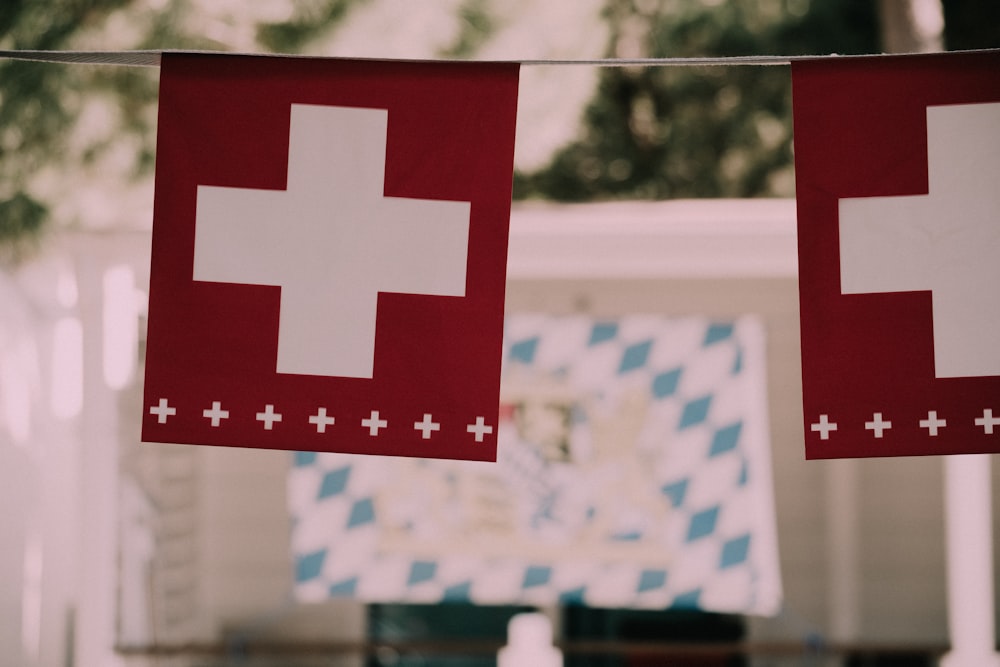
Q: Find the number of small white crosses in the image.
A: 11